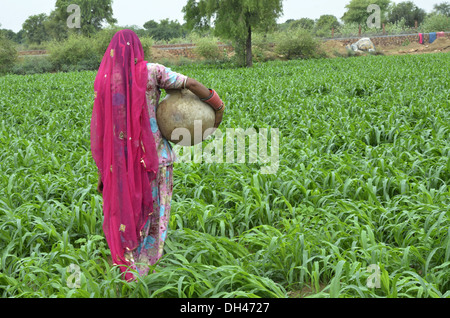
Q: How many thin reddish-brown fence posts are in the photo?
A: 4